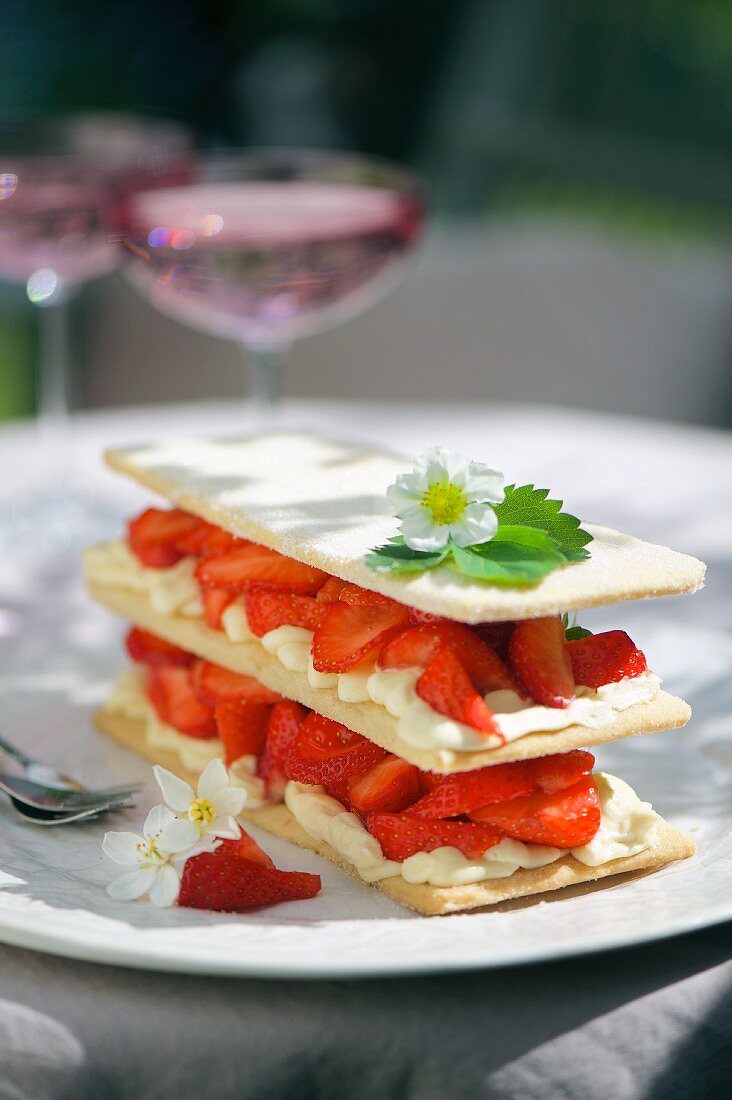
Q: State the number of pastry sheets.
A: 3